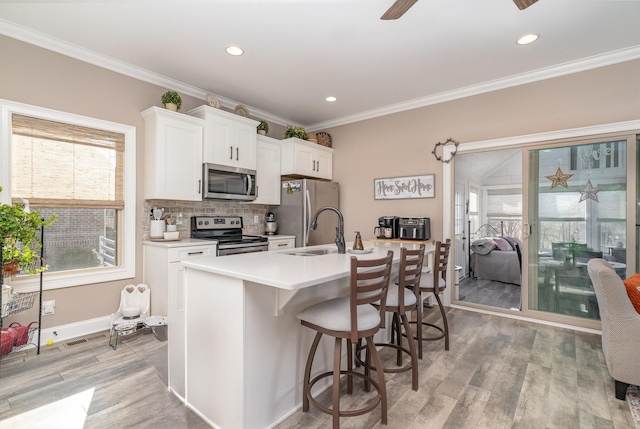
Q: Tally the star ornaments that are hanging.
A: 2